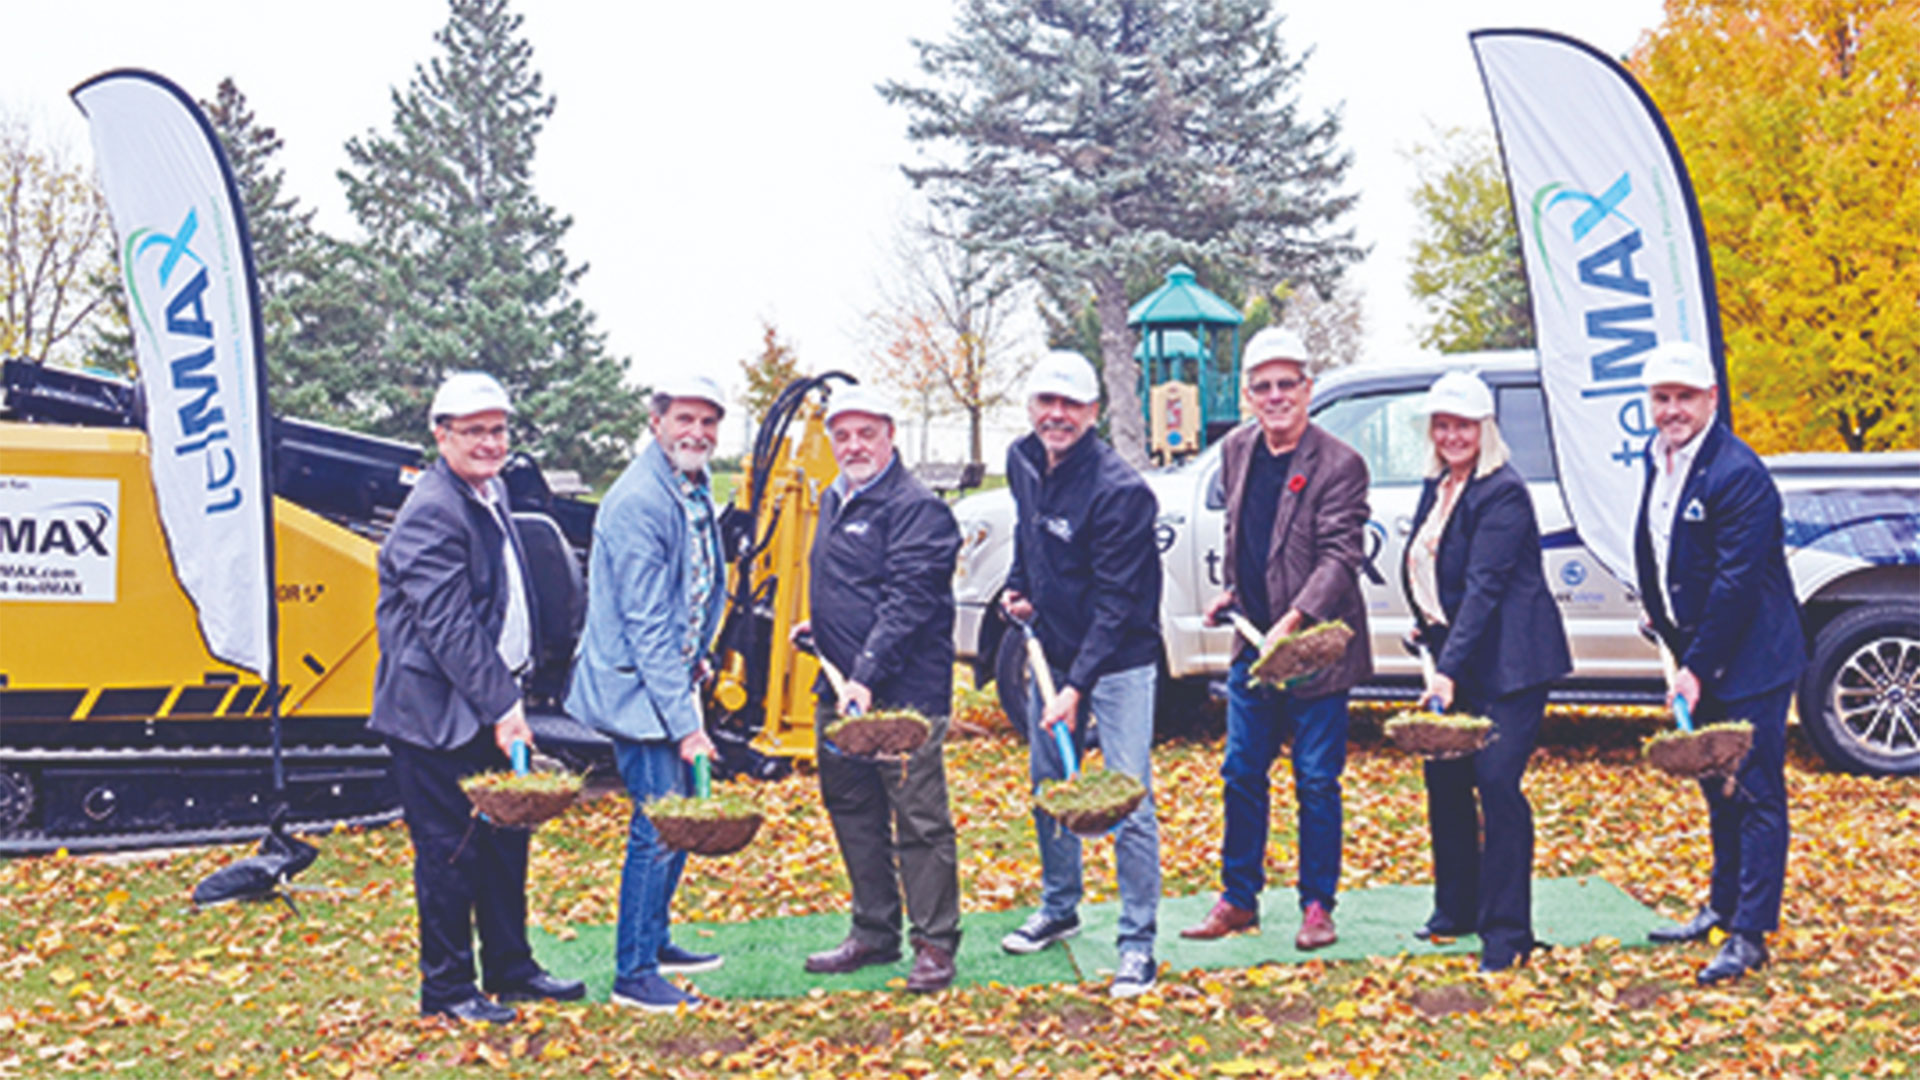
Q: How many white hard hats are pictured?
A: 7